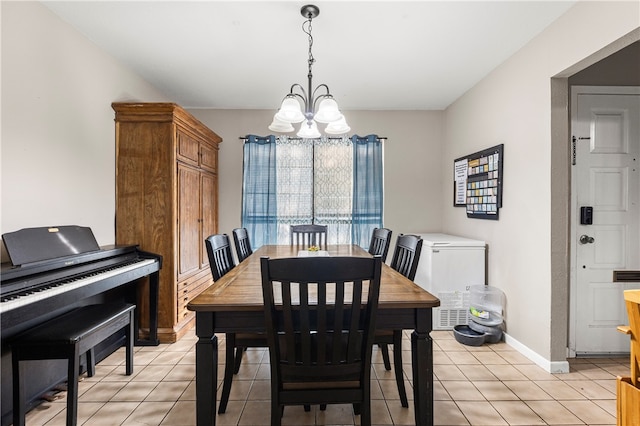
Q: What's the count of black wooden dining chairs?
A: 6